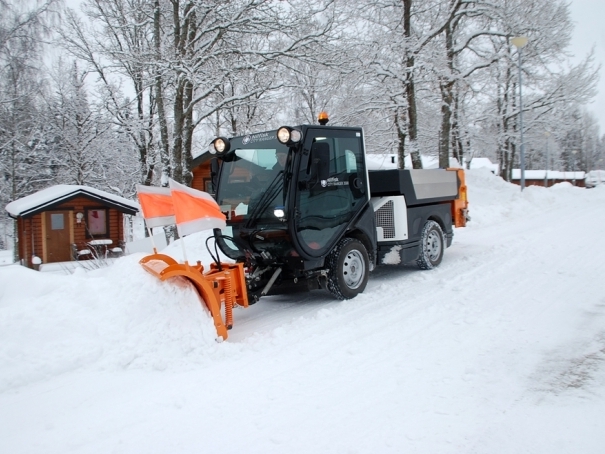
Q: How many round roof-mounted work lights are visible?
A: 2